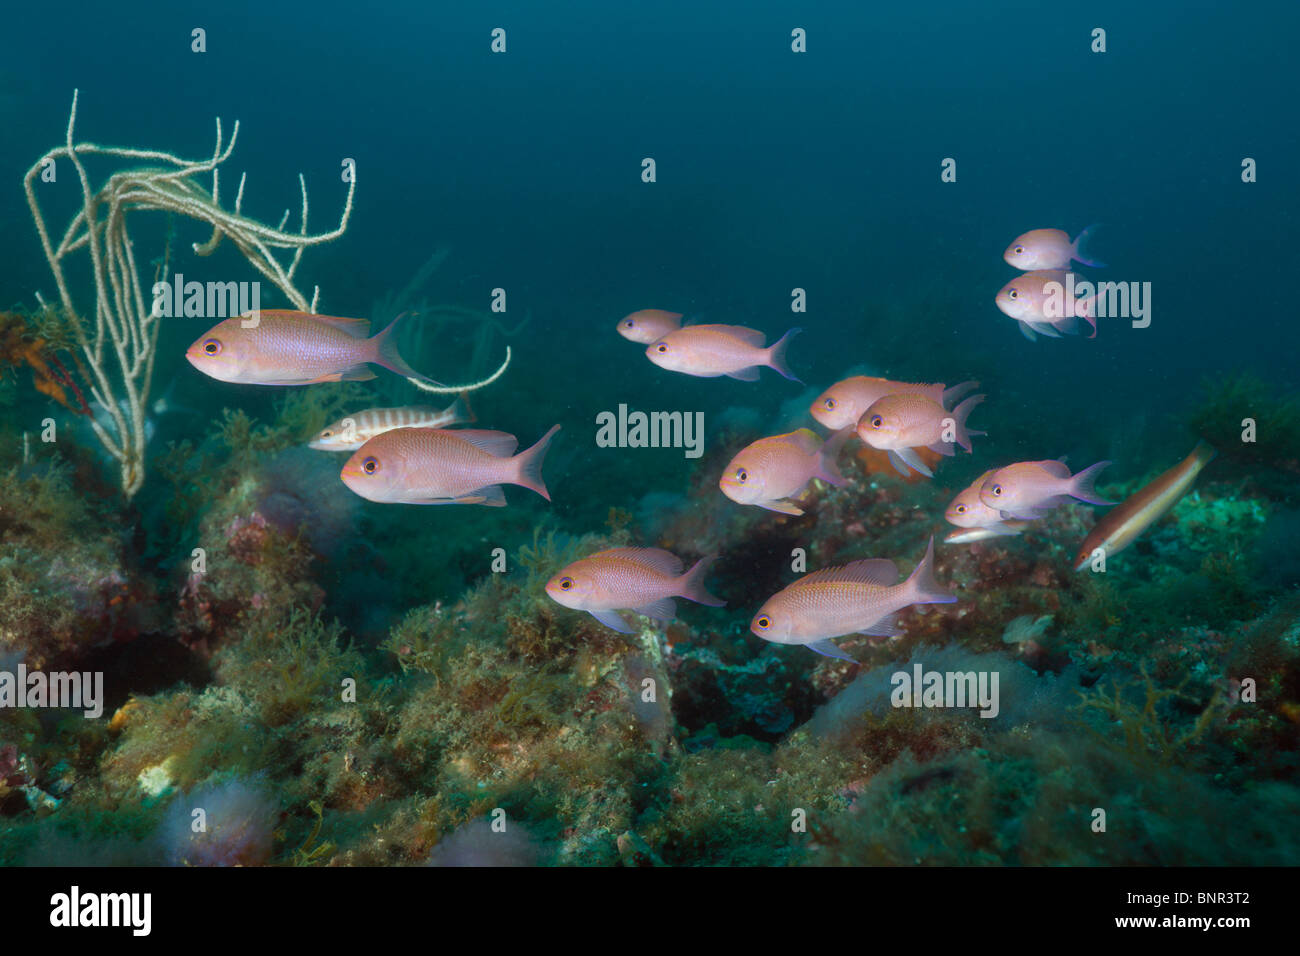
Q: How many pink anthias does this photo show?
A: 13